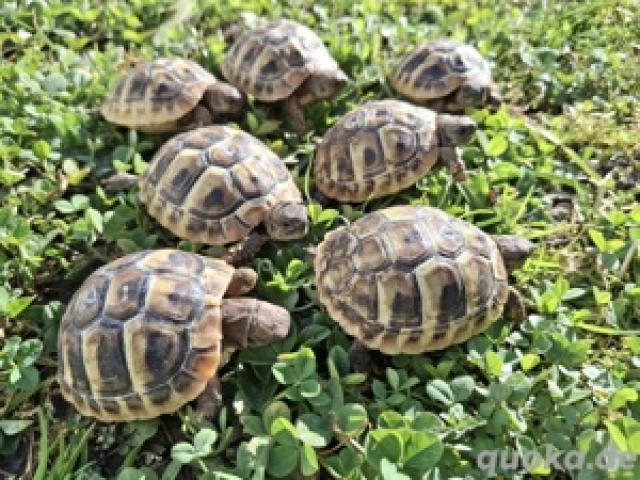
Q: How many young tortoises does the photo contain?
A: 7